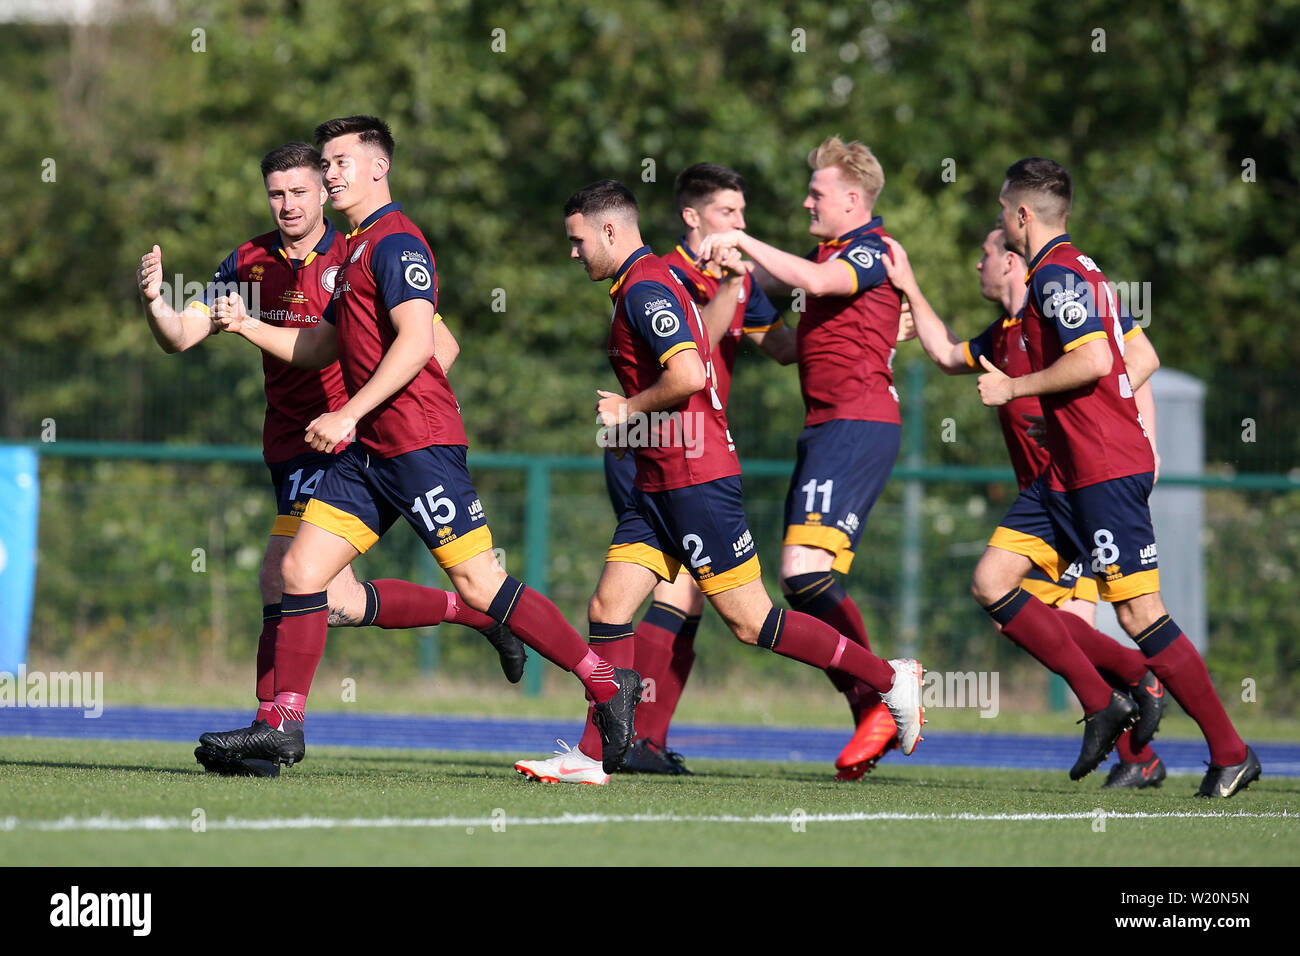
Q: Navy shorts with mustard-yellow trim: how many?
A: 7